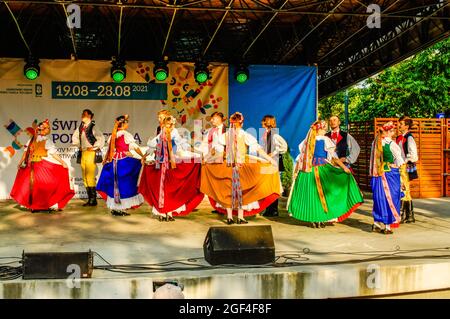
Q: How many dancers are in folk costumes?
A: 12